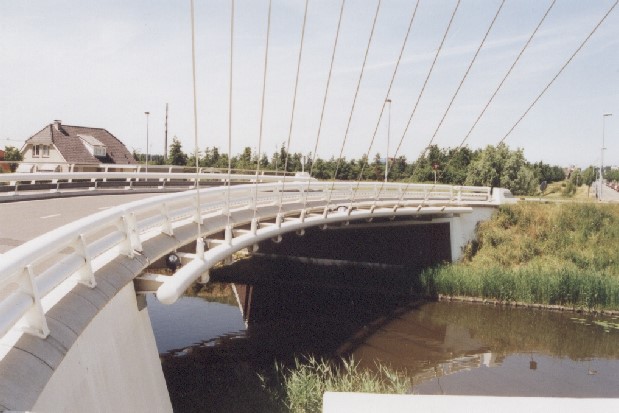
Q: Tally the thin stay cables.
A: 11